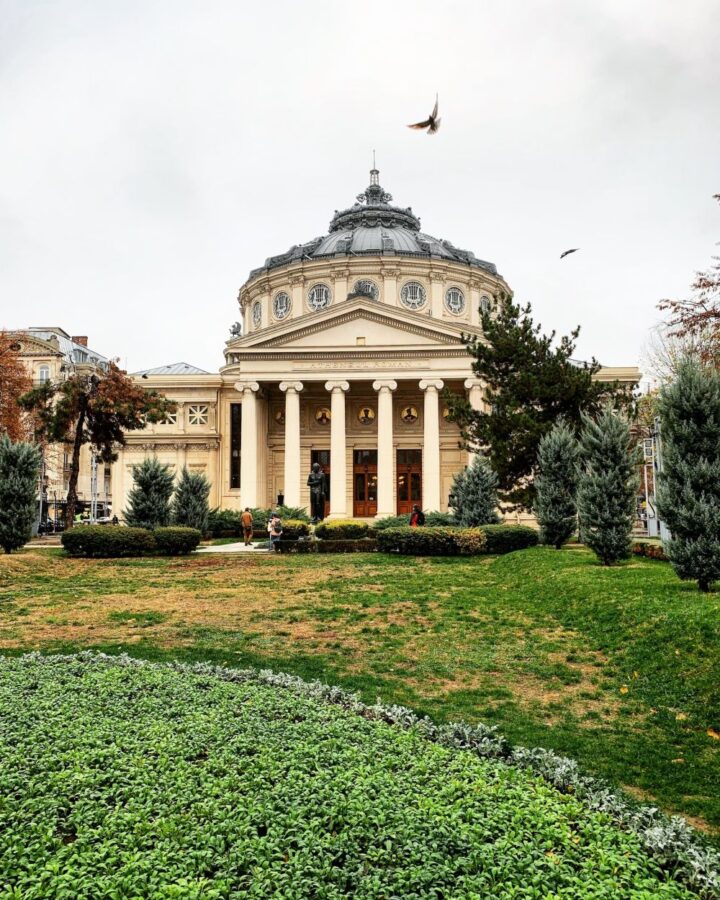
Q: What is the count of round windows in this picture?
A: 7